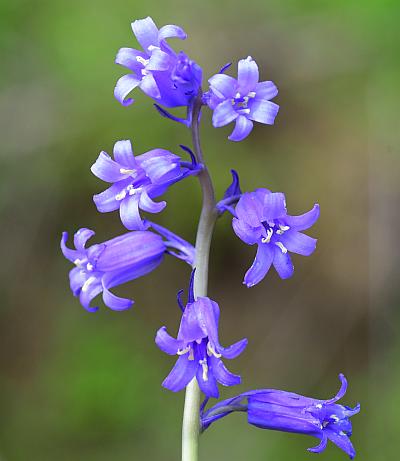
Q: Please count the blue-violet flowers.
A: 7